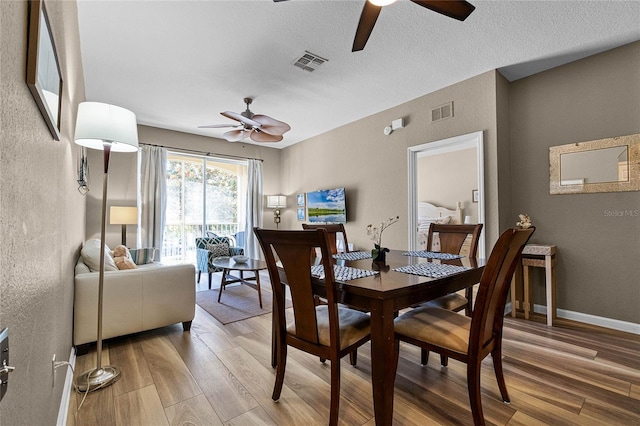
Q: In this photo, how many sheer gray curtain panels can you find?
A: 2